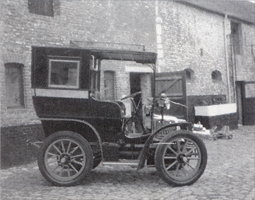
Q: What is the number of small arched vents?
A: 2